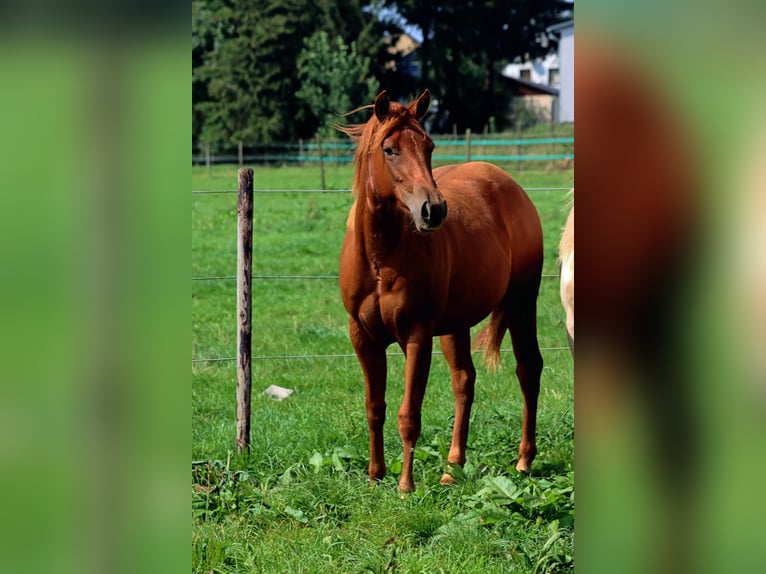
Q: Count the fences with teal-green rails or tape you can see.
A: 1